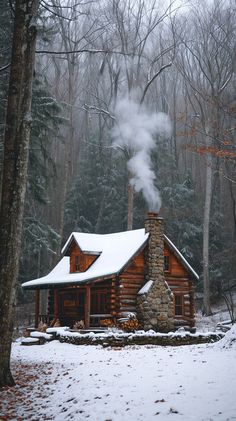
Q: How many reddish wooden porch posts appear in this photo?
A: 3